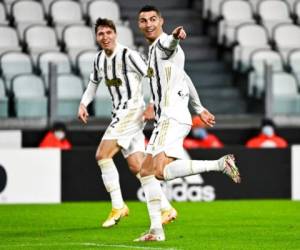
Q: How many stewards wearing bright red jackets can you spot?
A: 3